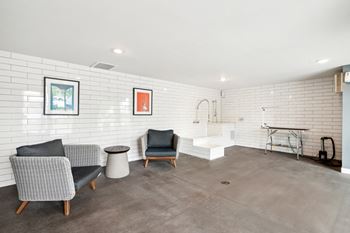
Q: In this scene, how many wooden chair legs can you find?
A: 5